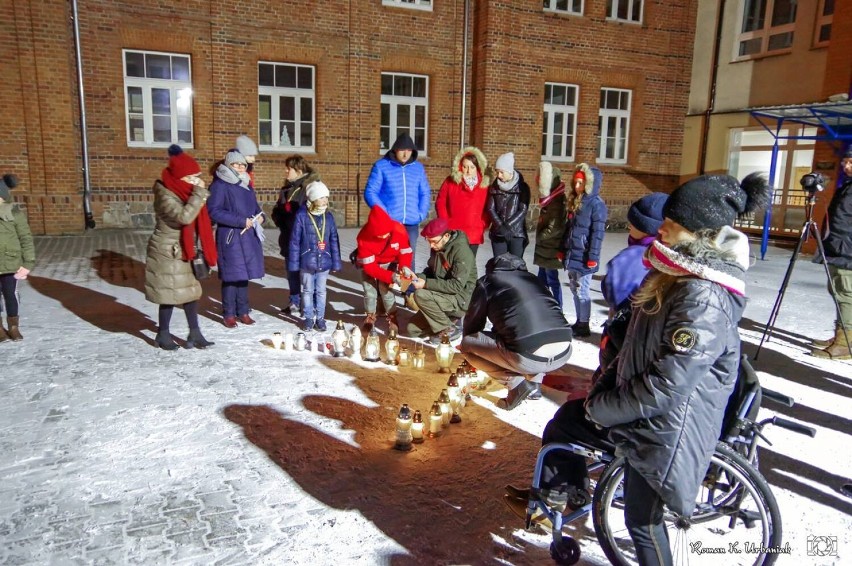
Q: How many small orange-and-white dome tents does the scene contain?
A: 0